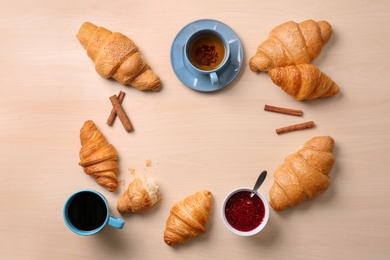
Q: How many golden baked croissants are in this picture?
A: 7